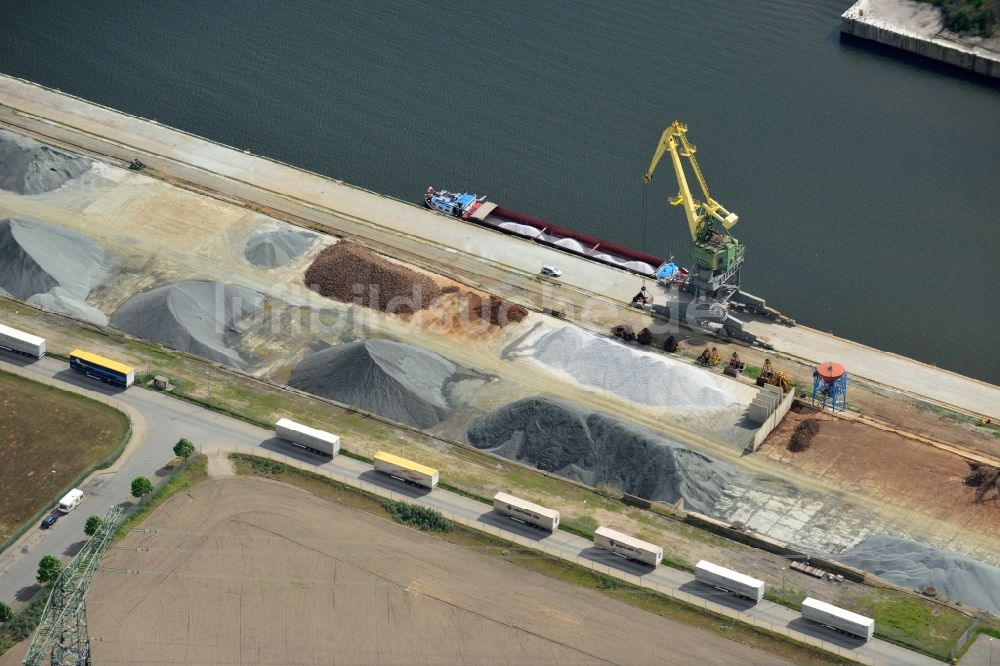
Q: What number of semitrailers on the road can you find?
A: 8